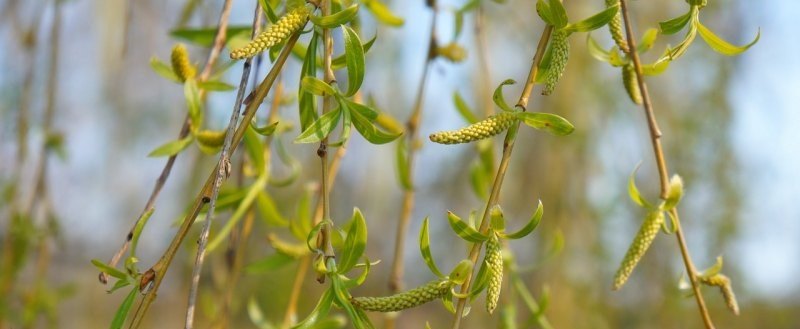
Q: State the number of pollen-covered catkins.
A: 11